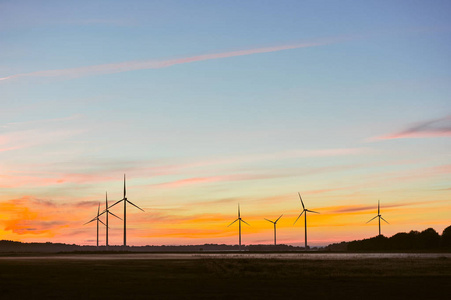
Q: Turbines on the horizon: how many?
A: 7